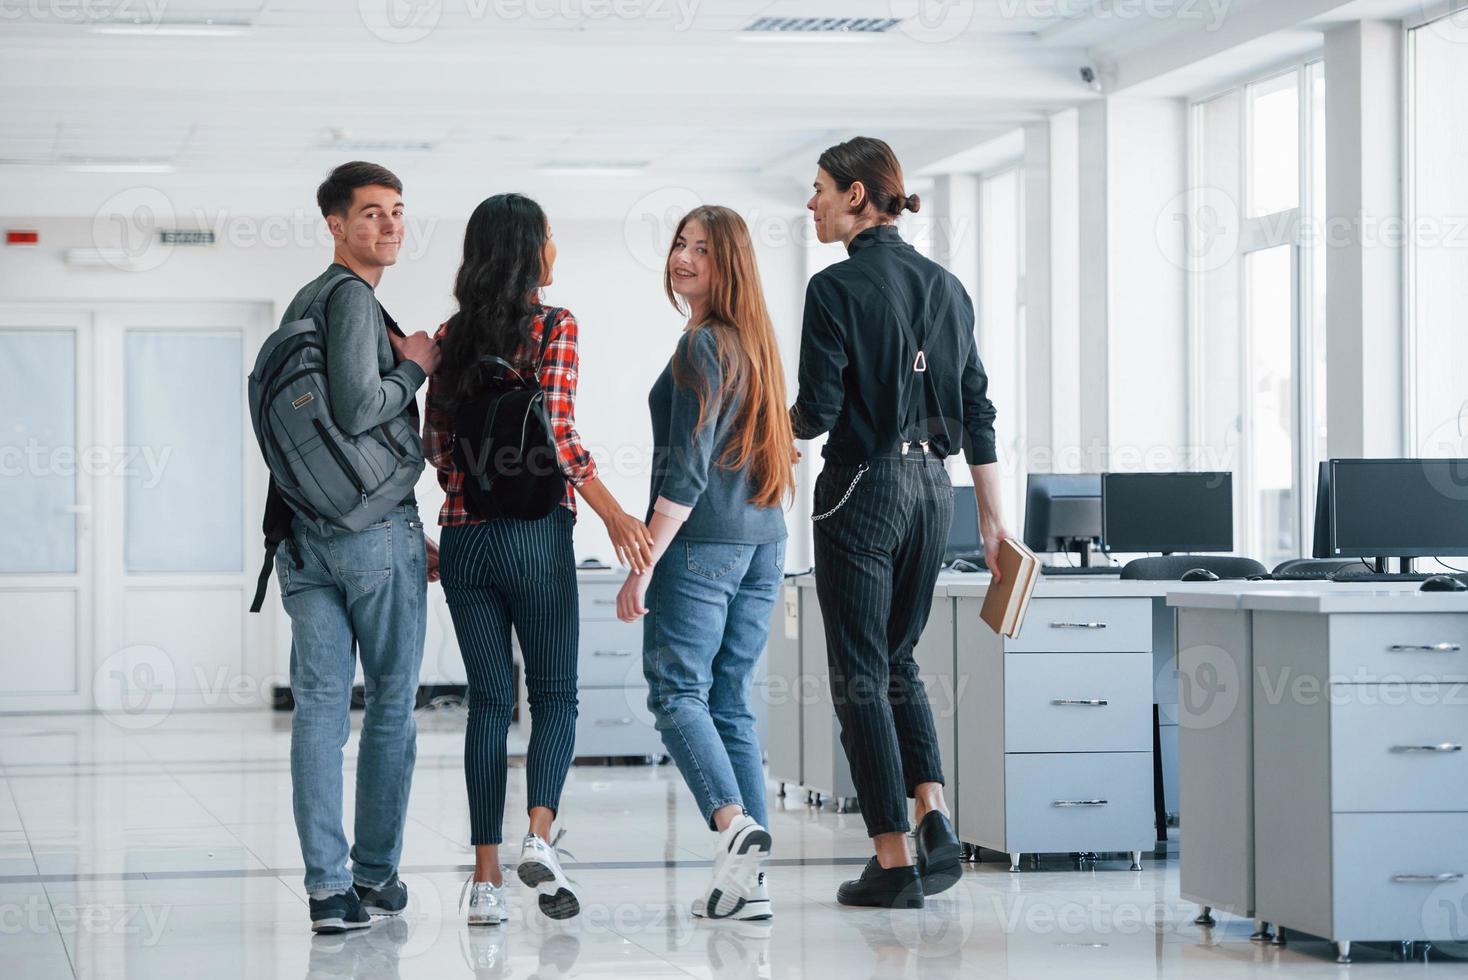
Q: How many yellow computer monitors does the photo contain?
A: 0